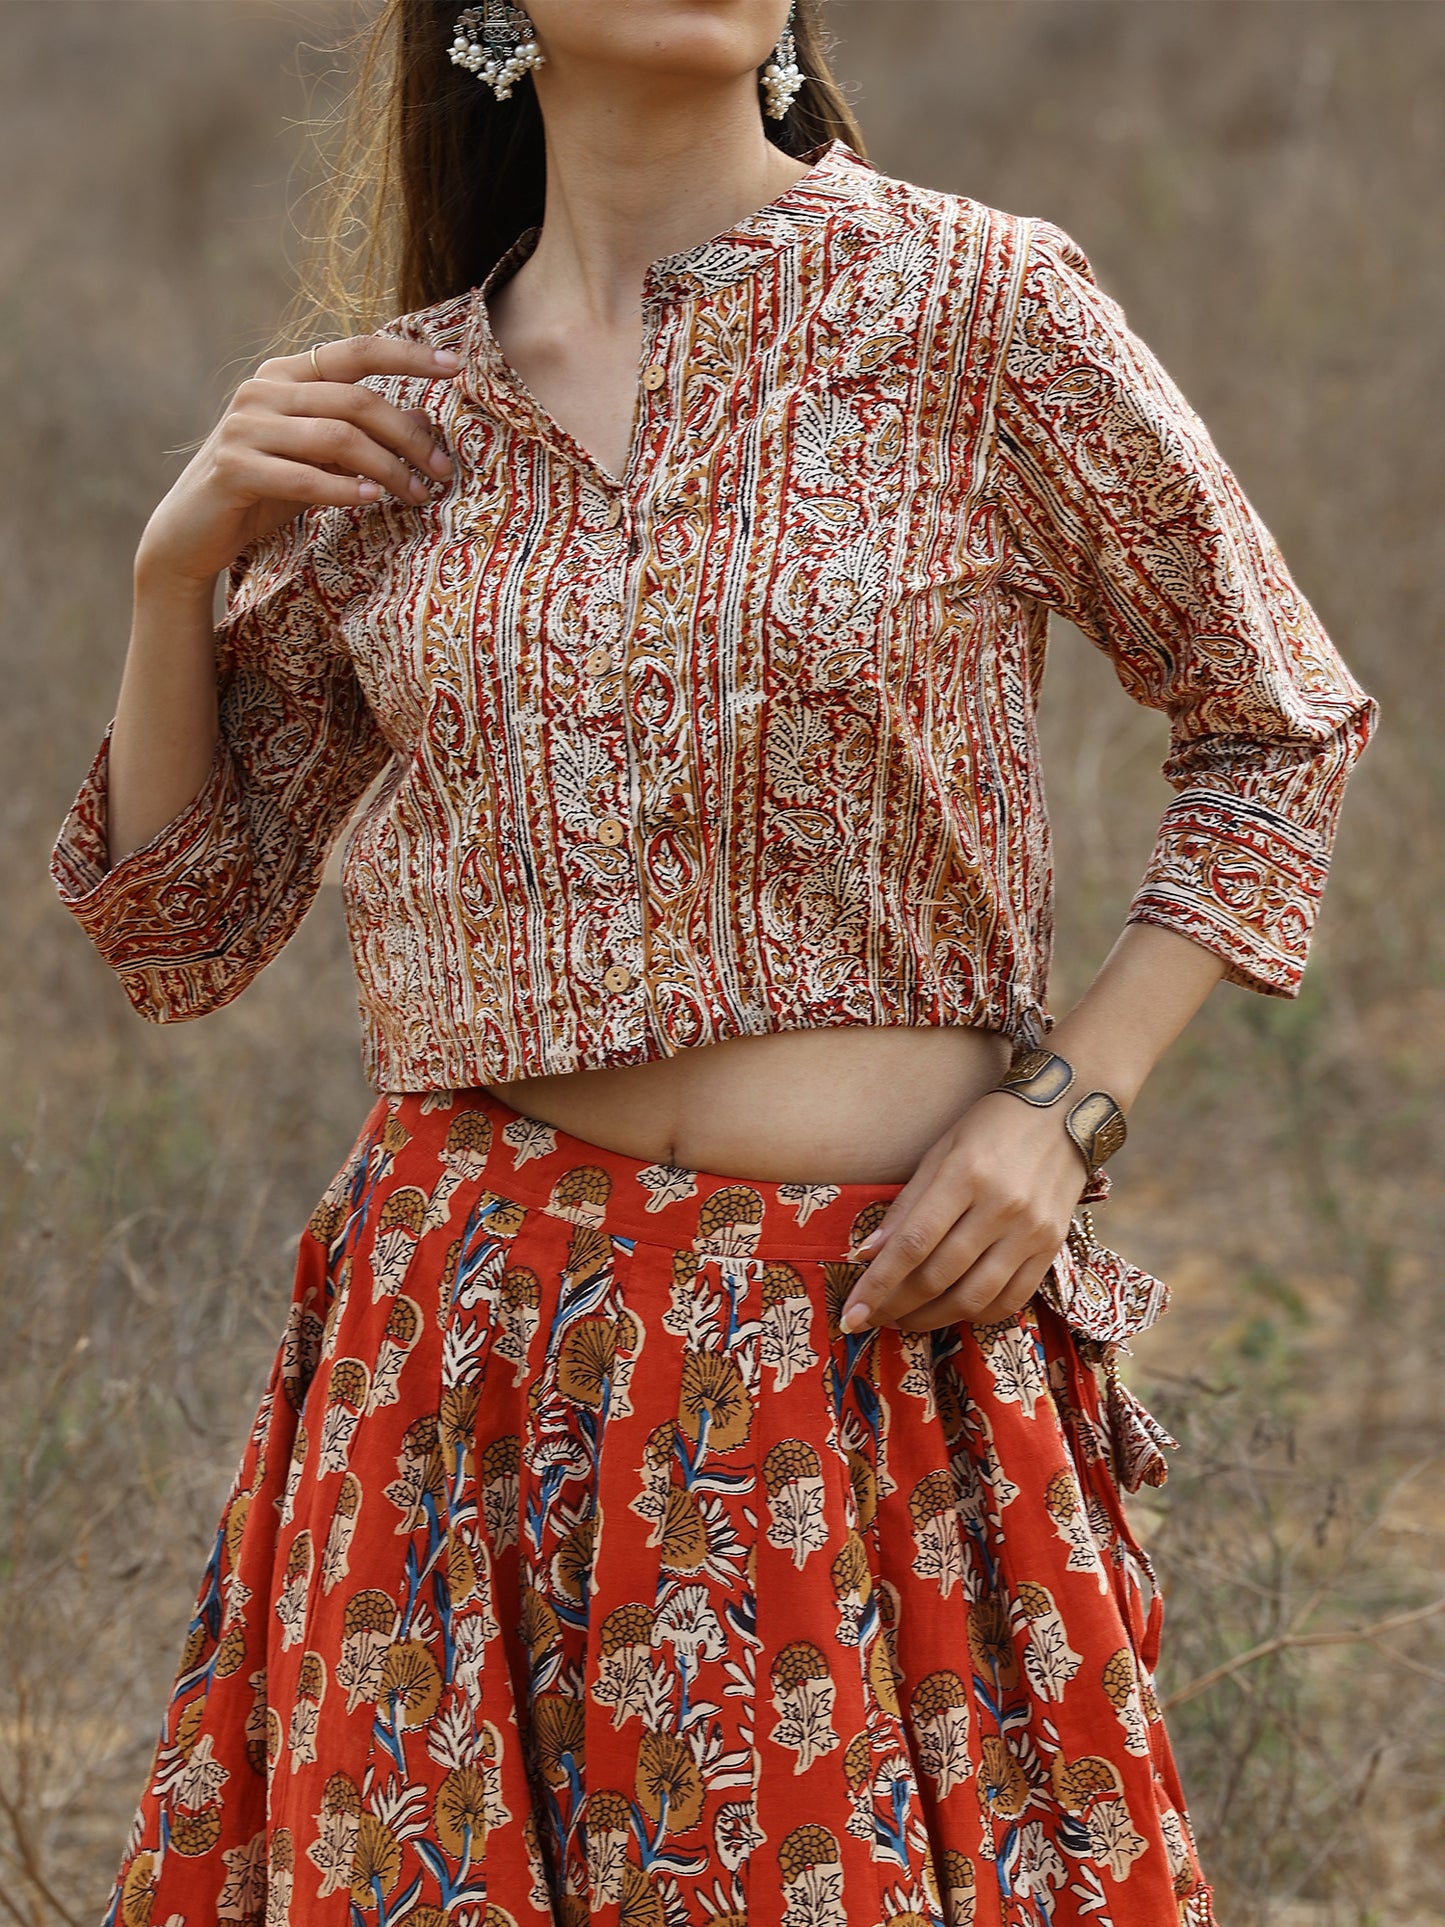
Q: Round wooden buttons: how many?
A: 5